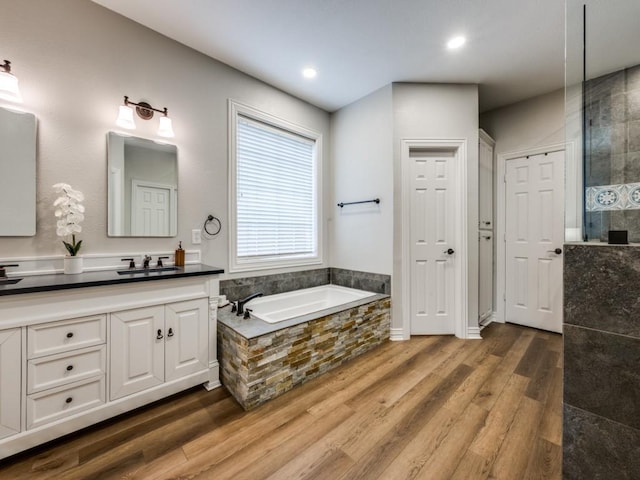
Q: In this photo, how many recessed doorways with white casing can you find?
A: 2